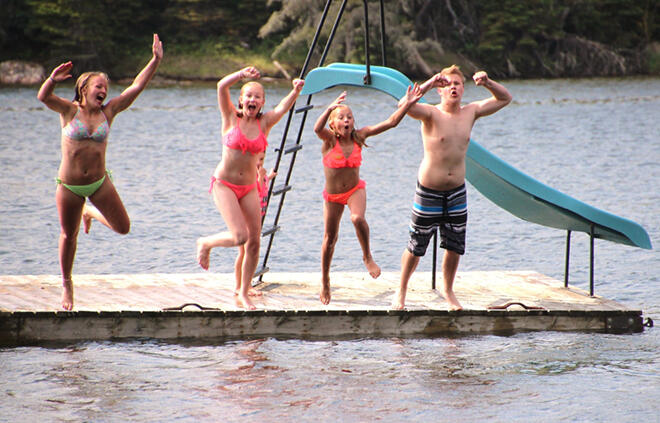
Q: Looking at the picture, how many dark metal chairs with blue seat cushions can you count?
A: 0